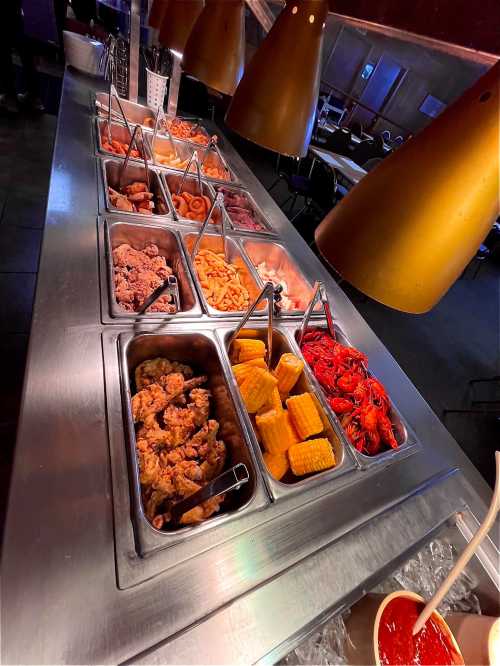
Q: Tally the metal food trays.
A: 14